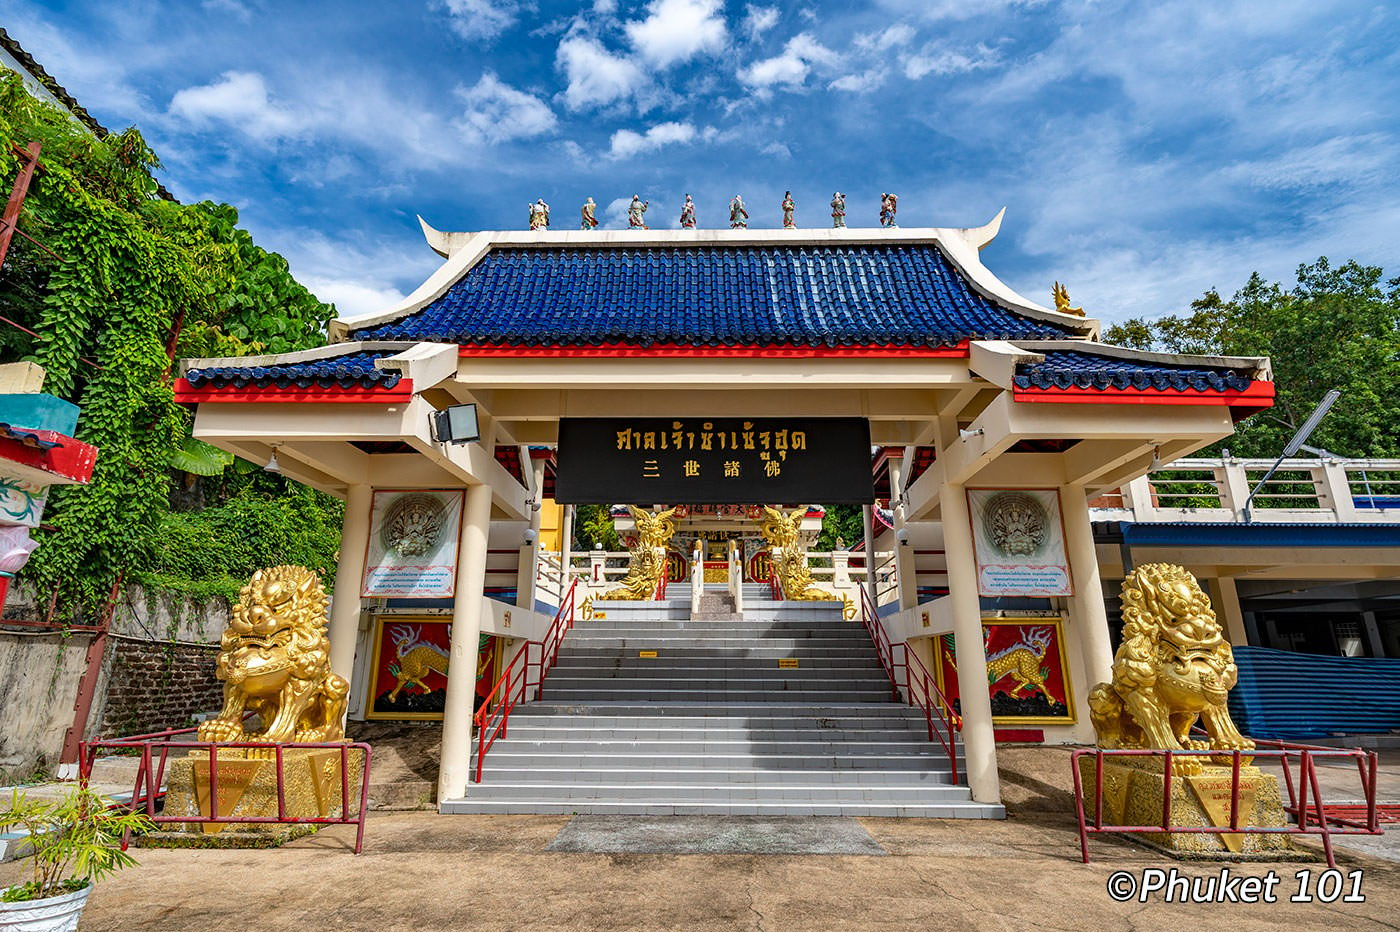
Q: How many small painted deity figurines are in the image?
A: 8